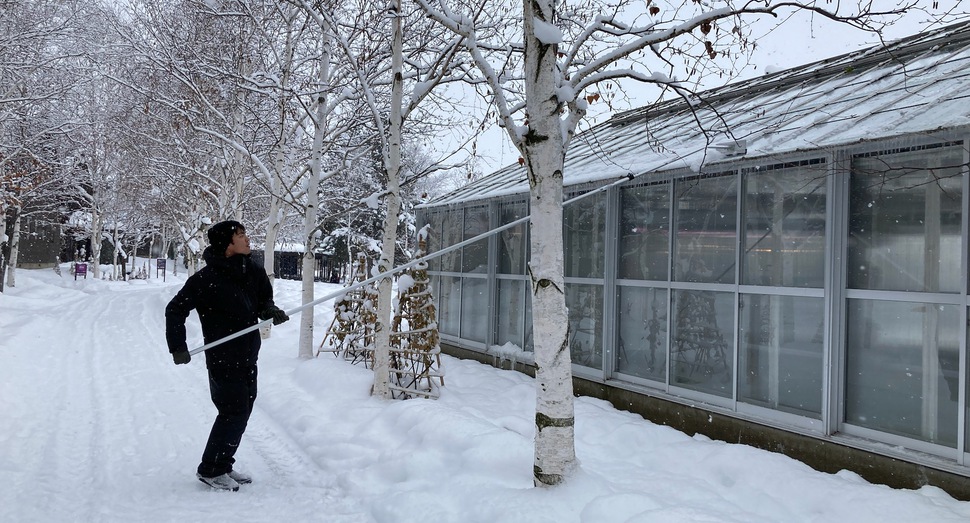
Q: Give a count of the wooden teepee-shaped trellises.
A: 2